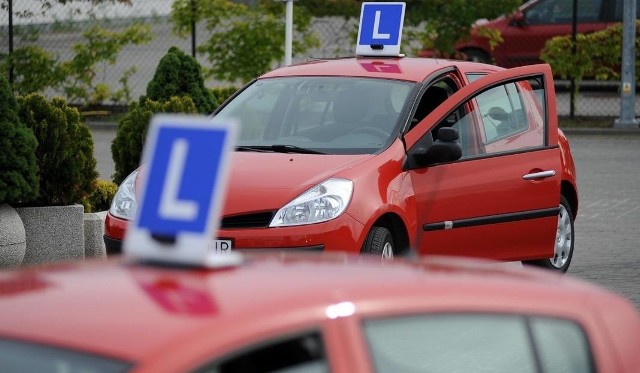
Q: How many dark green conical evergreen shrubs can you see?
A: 2